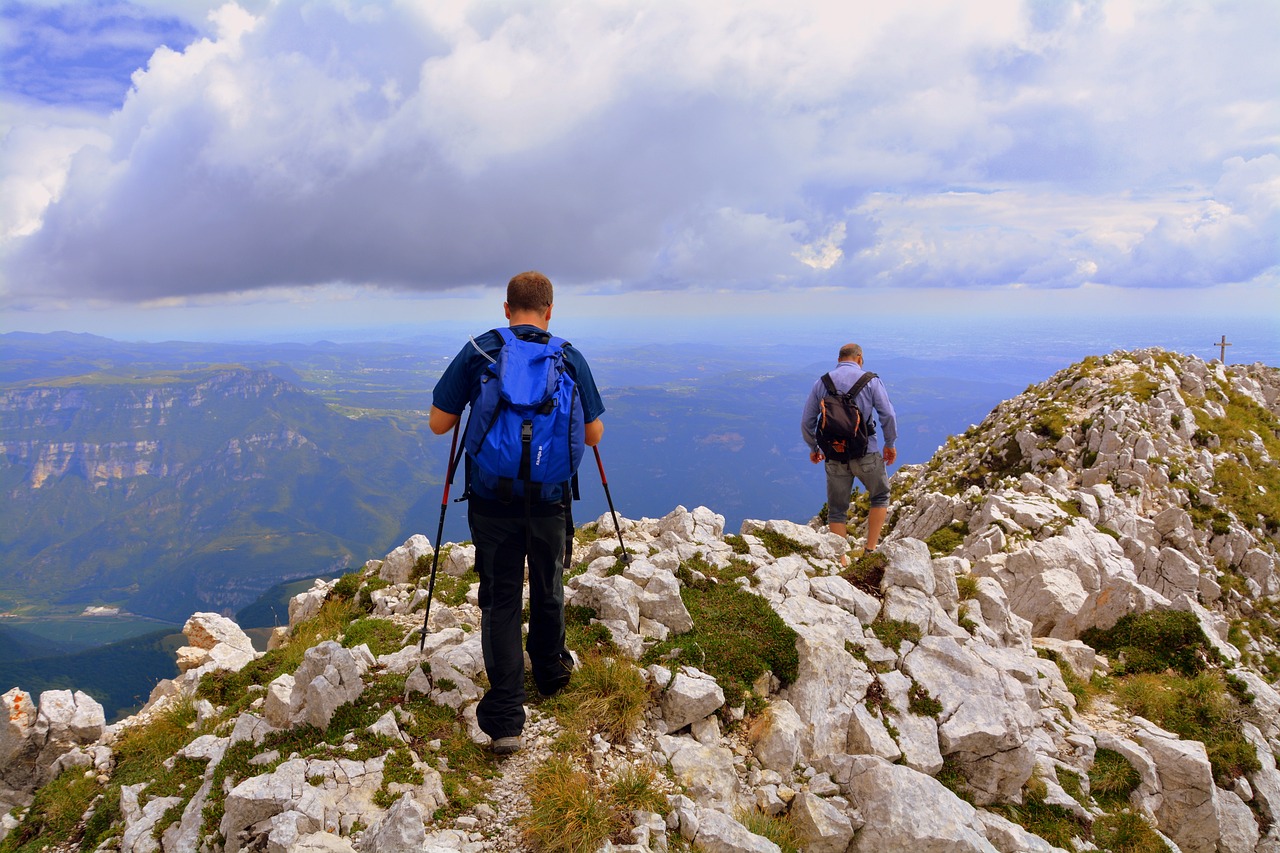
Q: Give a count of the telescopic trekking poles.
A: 2